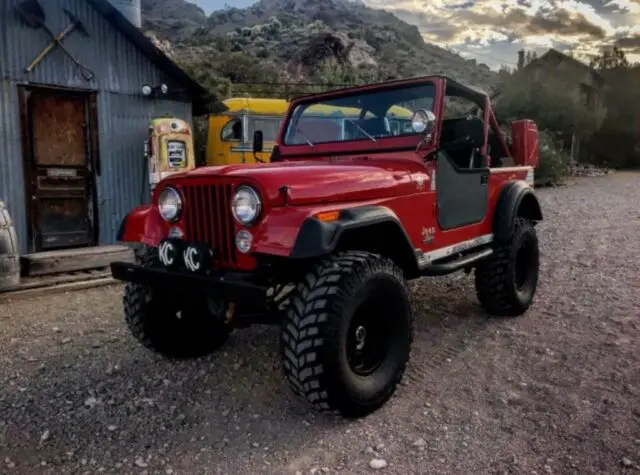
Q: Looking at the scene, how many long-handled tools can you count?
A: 2